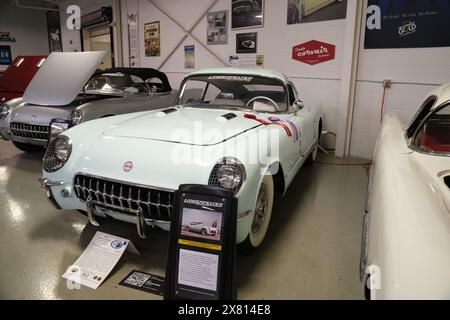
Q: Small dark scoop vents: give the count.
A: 2